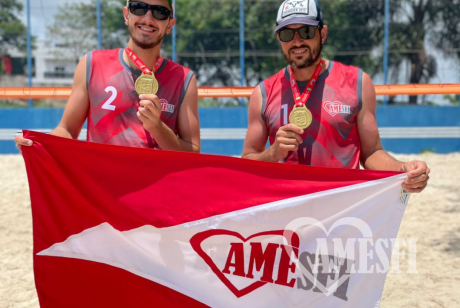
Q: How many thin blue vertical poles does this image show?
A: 5